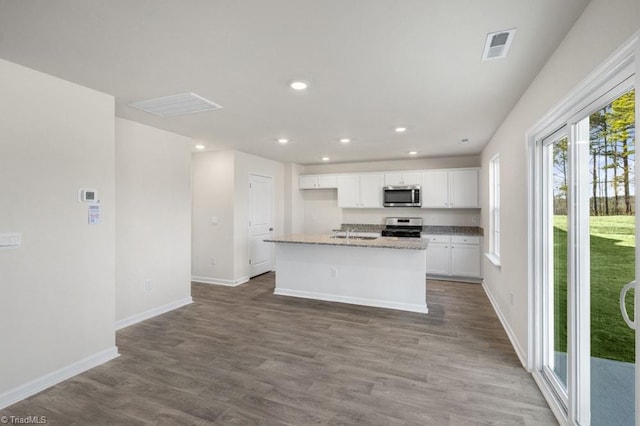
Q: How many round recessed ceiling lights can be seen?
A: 7